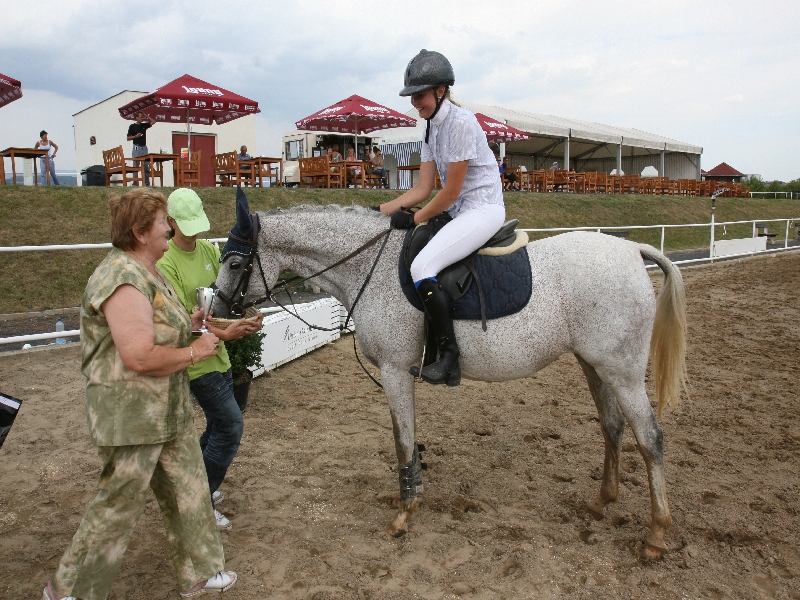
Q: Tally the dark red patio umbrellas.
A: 4